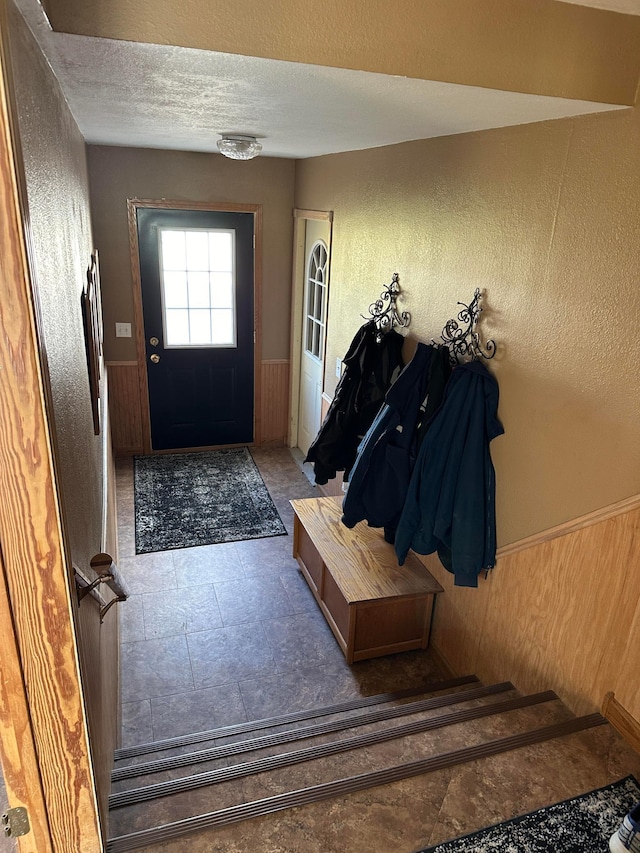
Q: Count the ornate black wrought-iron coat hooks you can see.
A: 2